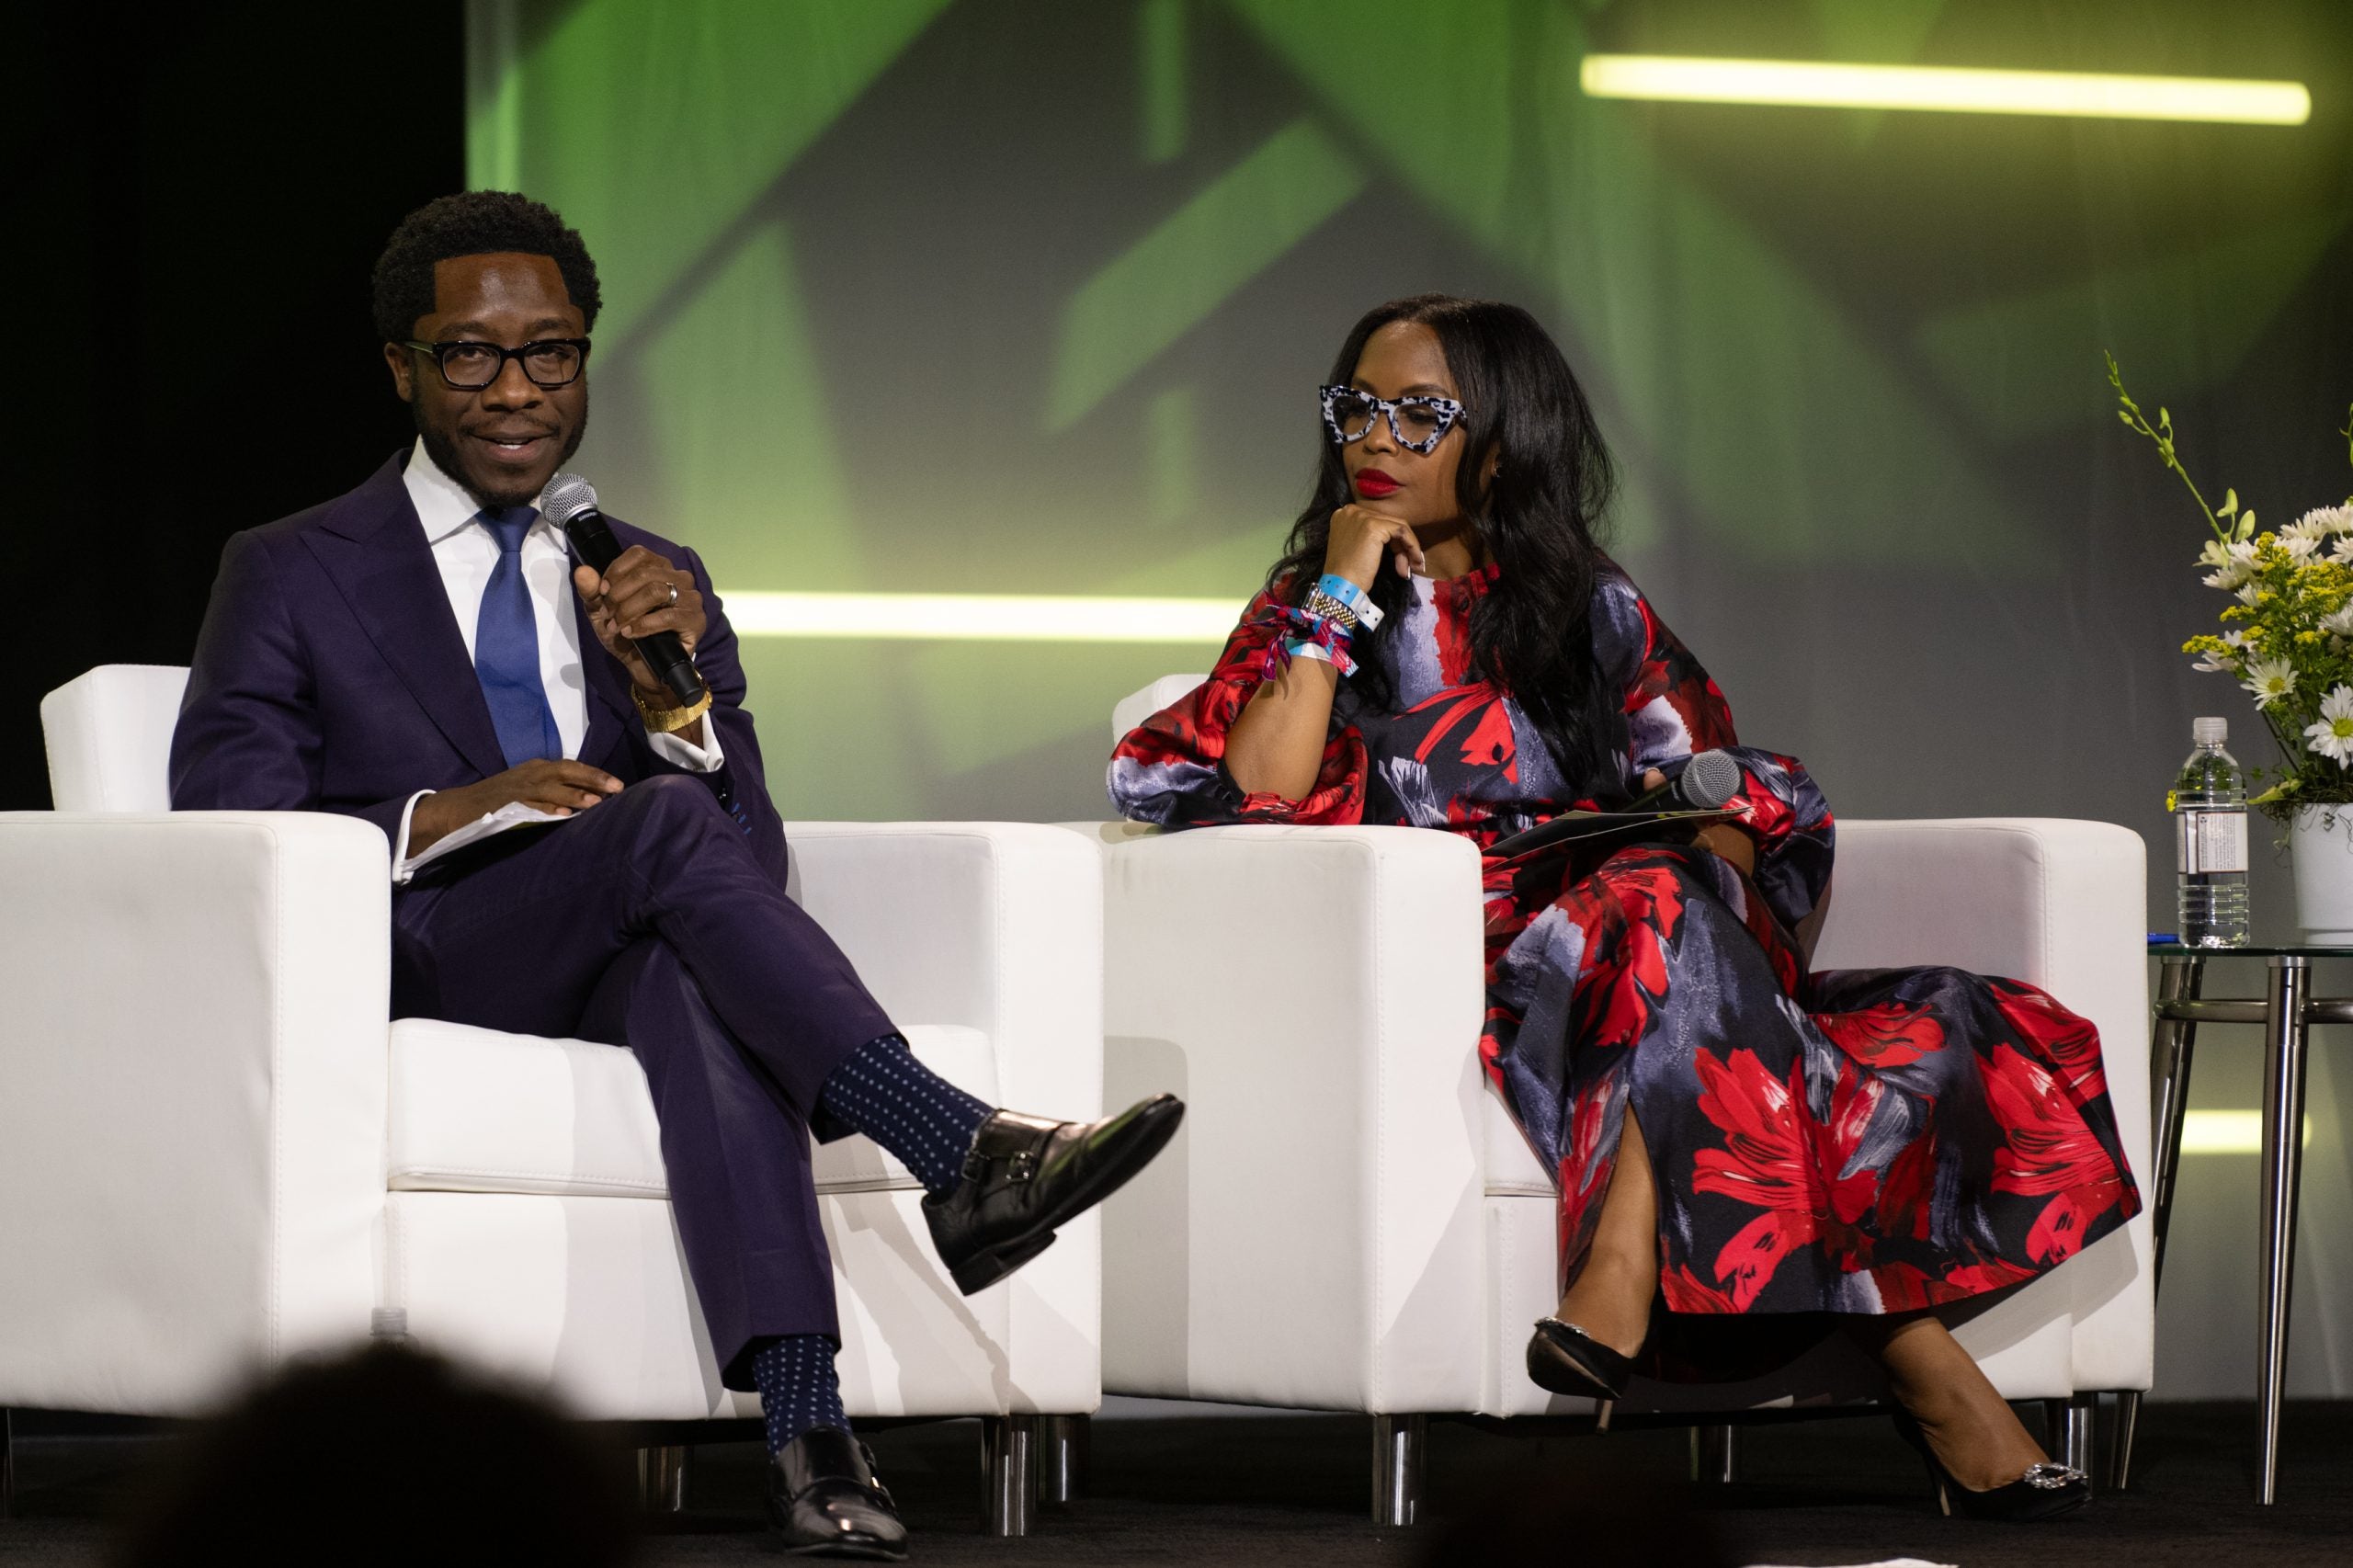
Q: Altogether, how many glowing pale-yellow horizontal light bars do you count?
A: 3